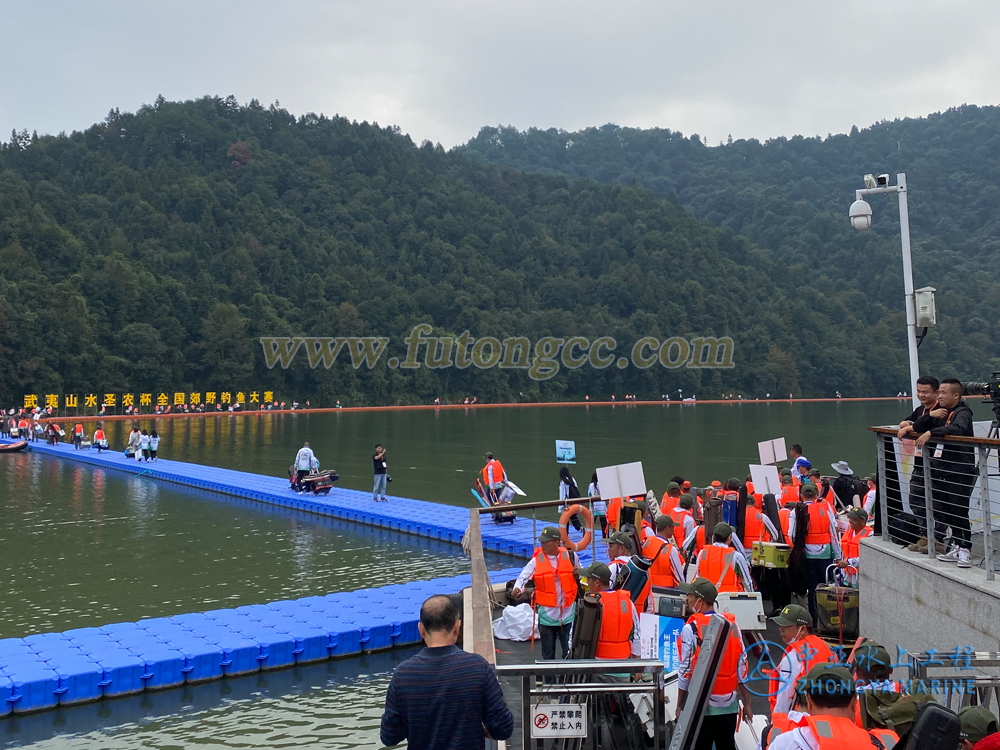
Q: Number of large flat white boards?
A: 3